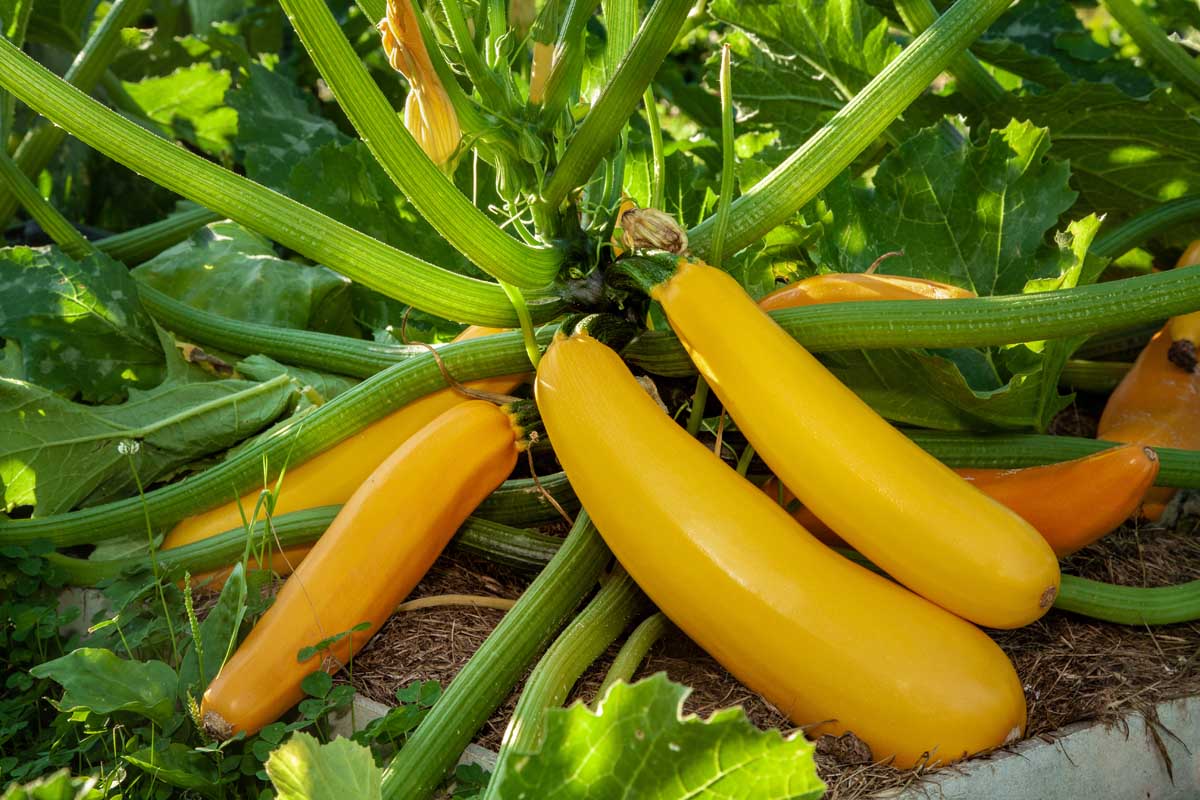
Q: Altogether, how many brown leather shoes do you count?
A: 0